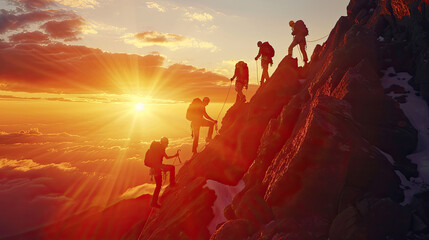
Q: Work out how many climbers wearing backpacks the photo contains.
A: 5